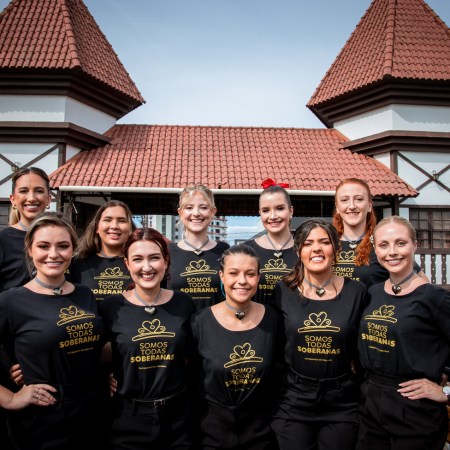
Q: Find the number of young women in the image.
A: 10